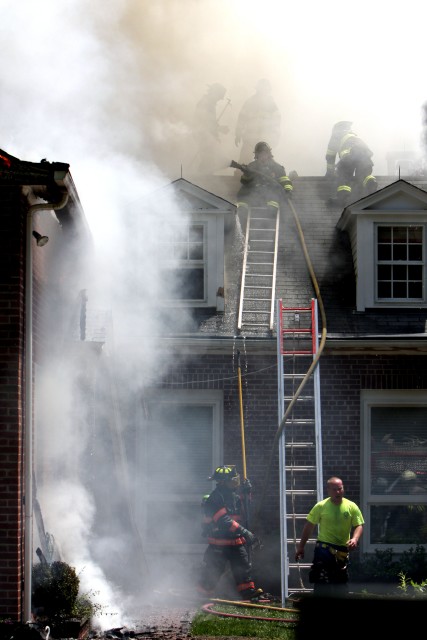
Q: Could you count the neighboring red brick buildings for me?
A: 1